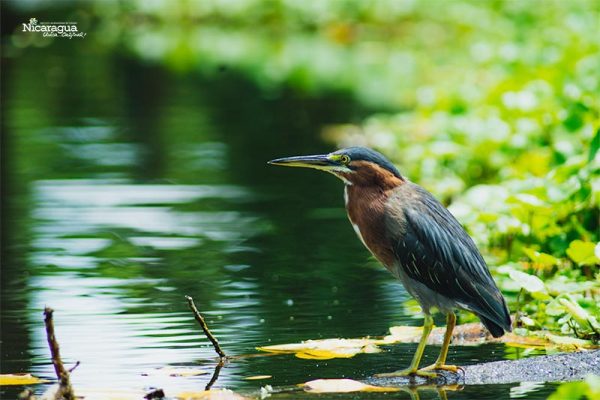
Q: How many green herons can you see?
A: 1